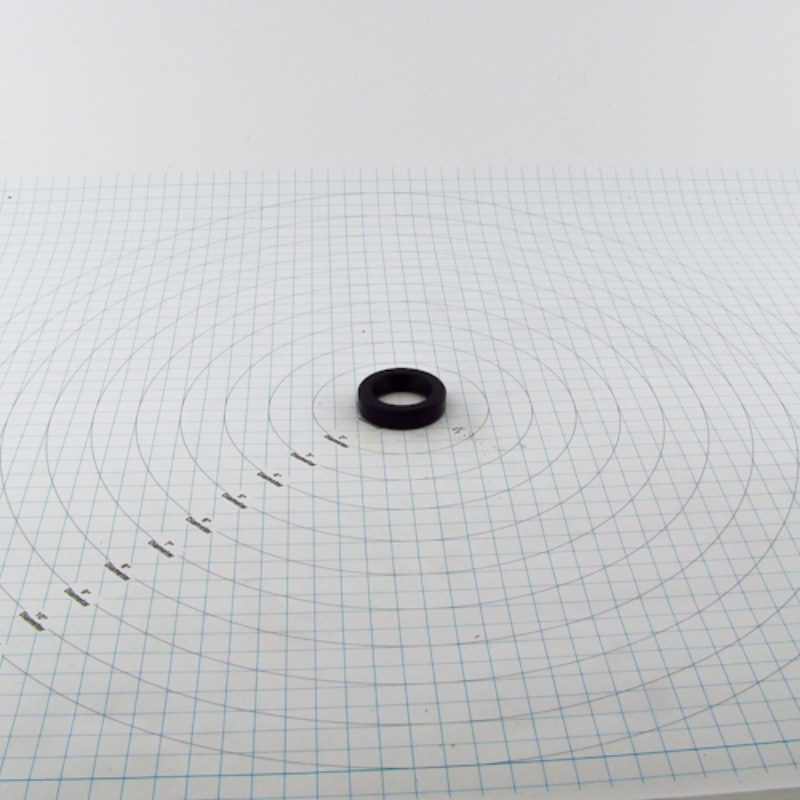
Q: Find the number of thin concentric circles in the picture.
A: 10